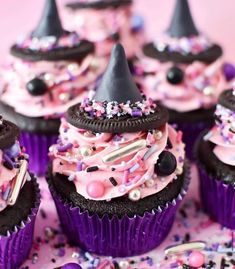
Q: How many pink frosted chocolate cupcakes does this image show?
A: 6